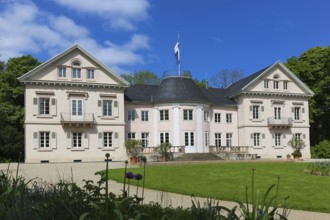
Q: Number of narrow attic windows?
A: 6